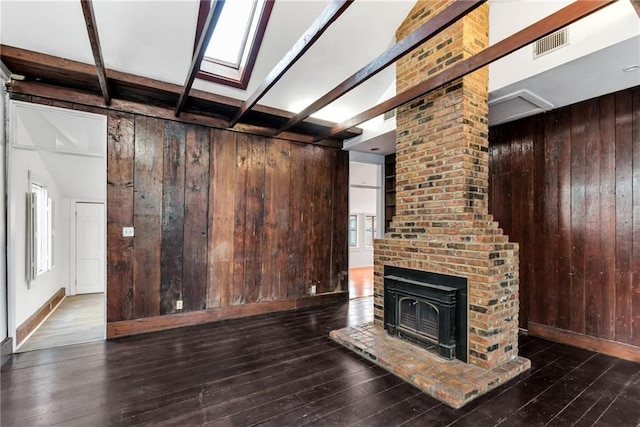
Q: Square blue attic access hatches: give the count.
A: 0